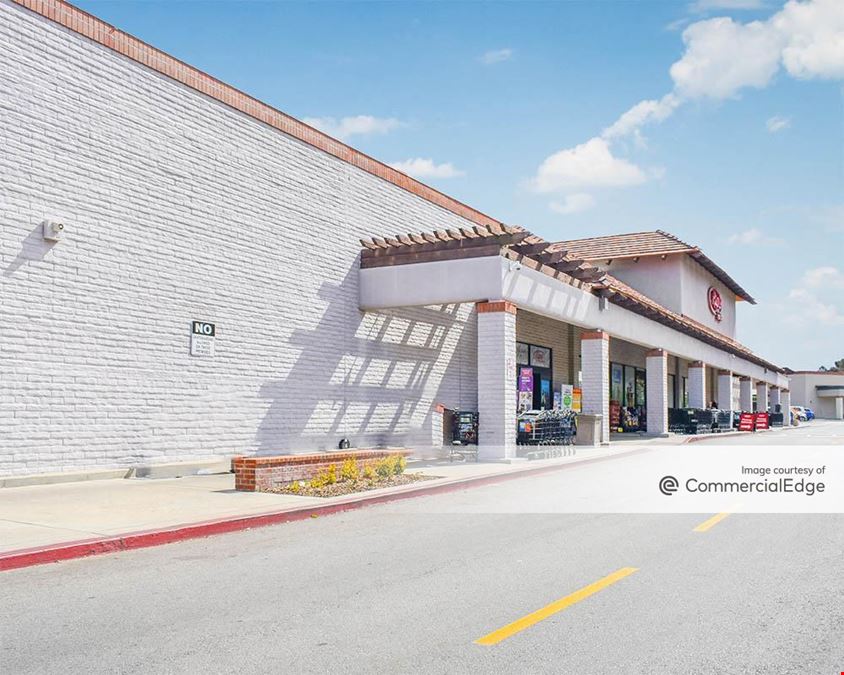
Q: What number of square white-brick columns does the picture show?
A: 9